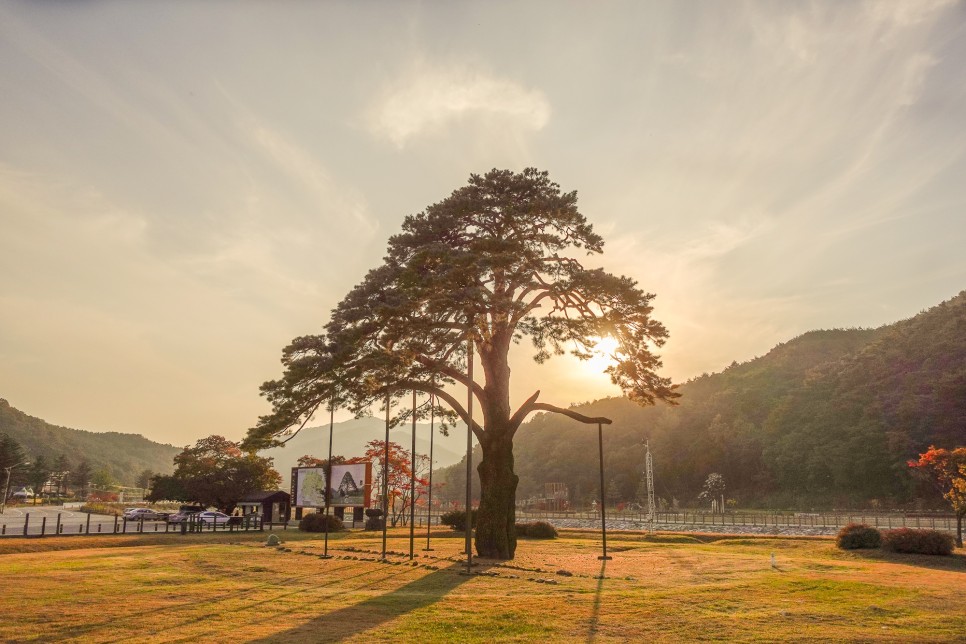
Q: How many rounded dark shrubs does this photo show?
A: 5